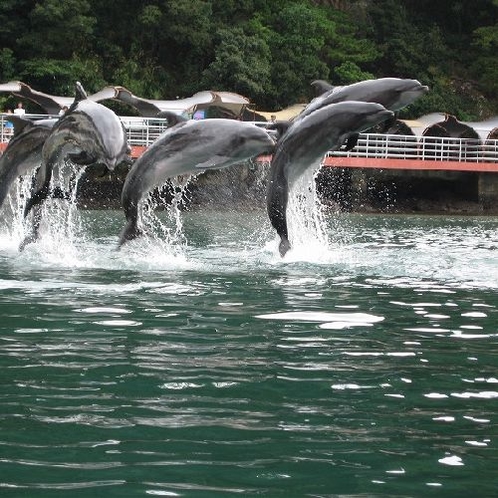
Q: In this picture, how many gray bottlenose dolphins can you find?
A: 5